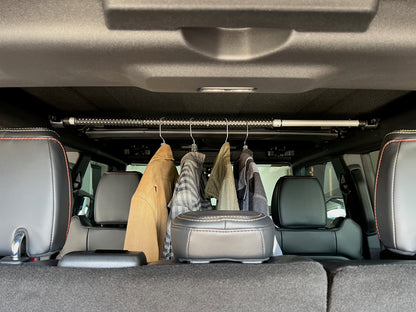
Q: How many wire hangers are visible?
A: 4